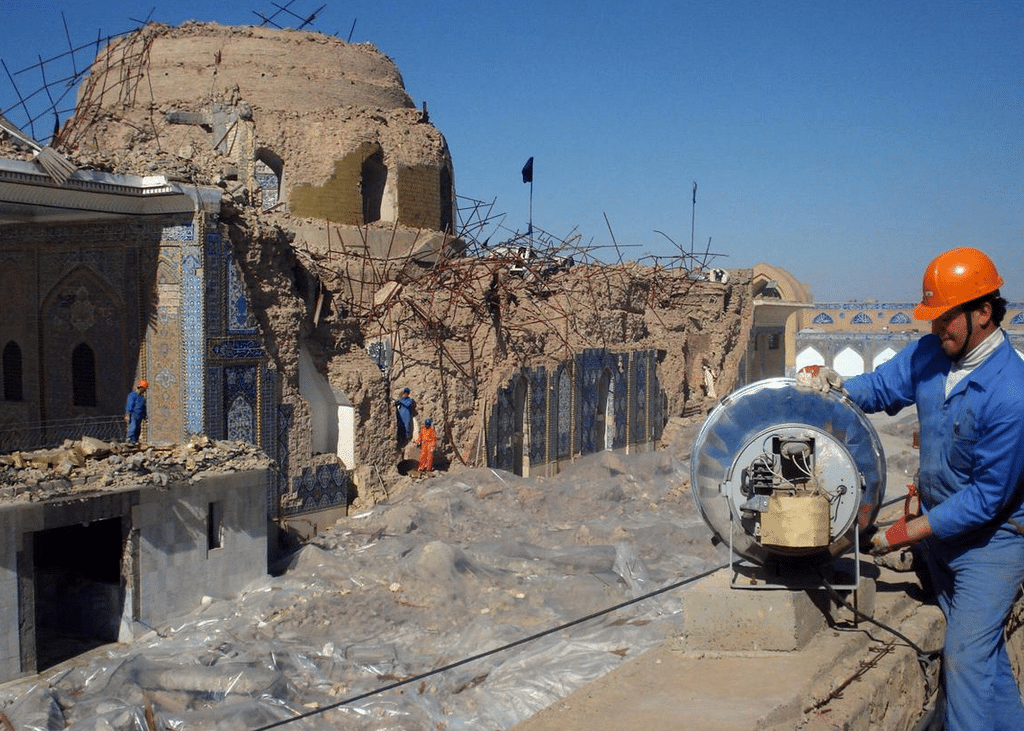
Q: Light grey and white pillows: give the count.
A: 0